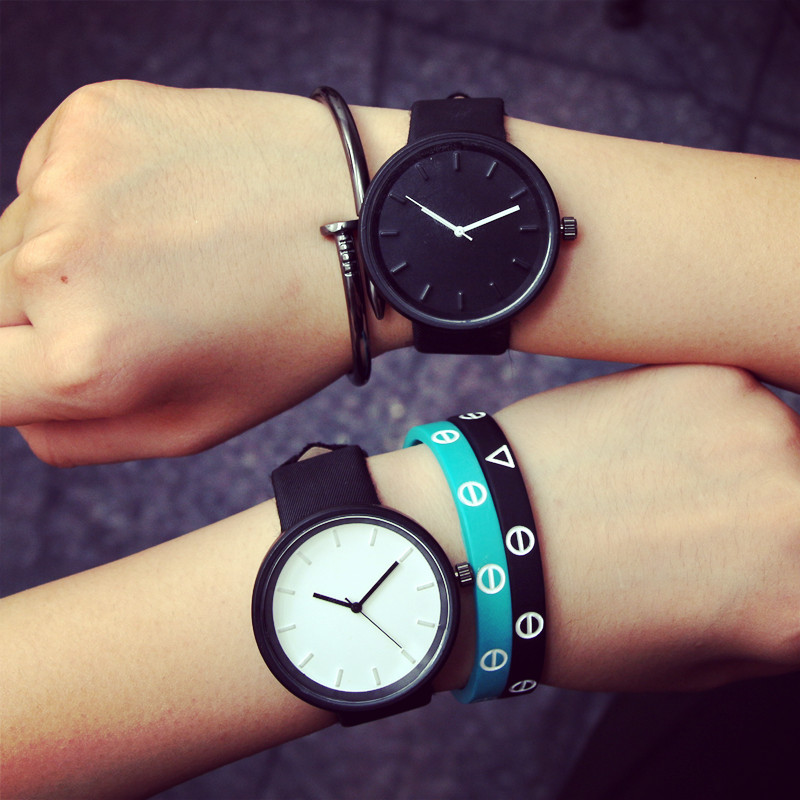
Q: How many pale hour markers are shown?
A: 12